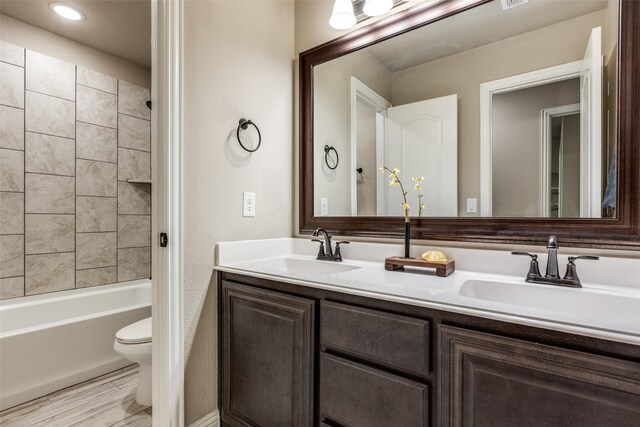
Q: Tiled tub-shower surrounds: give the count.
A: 1